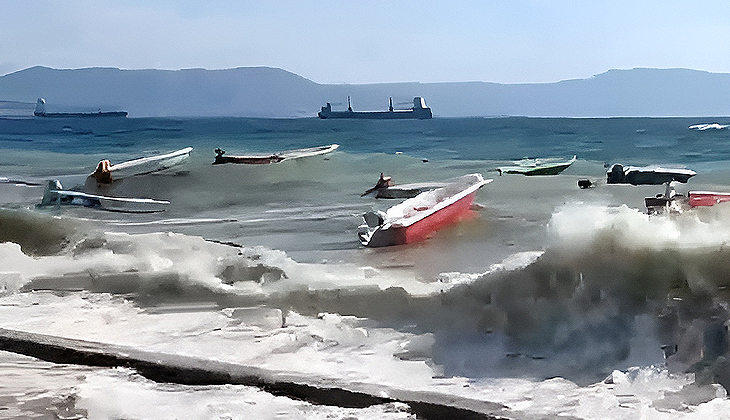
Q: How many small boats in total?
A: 8